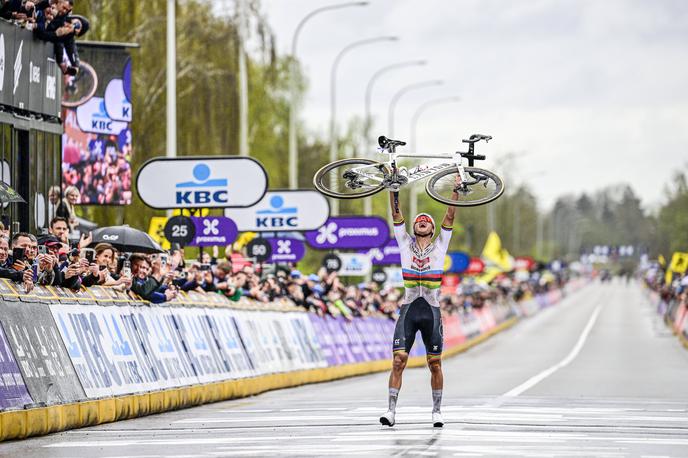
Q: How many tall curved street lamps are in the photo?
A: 5